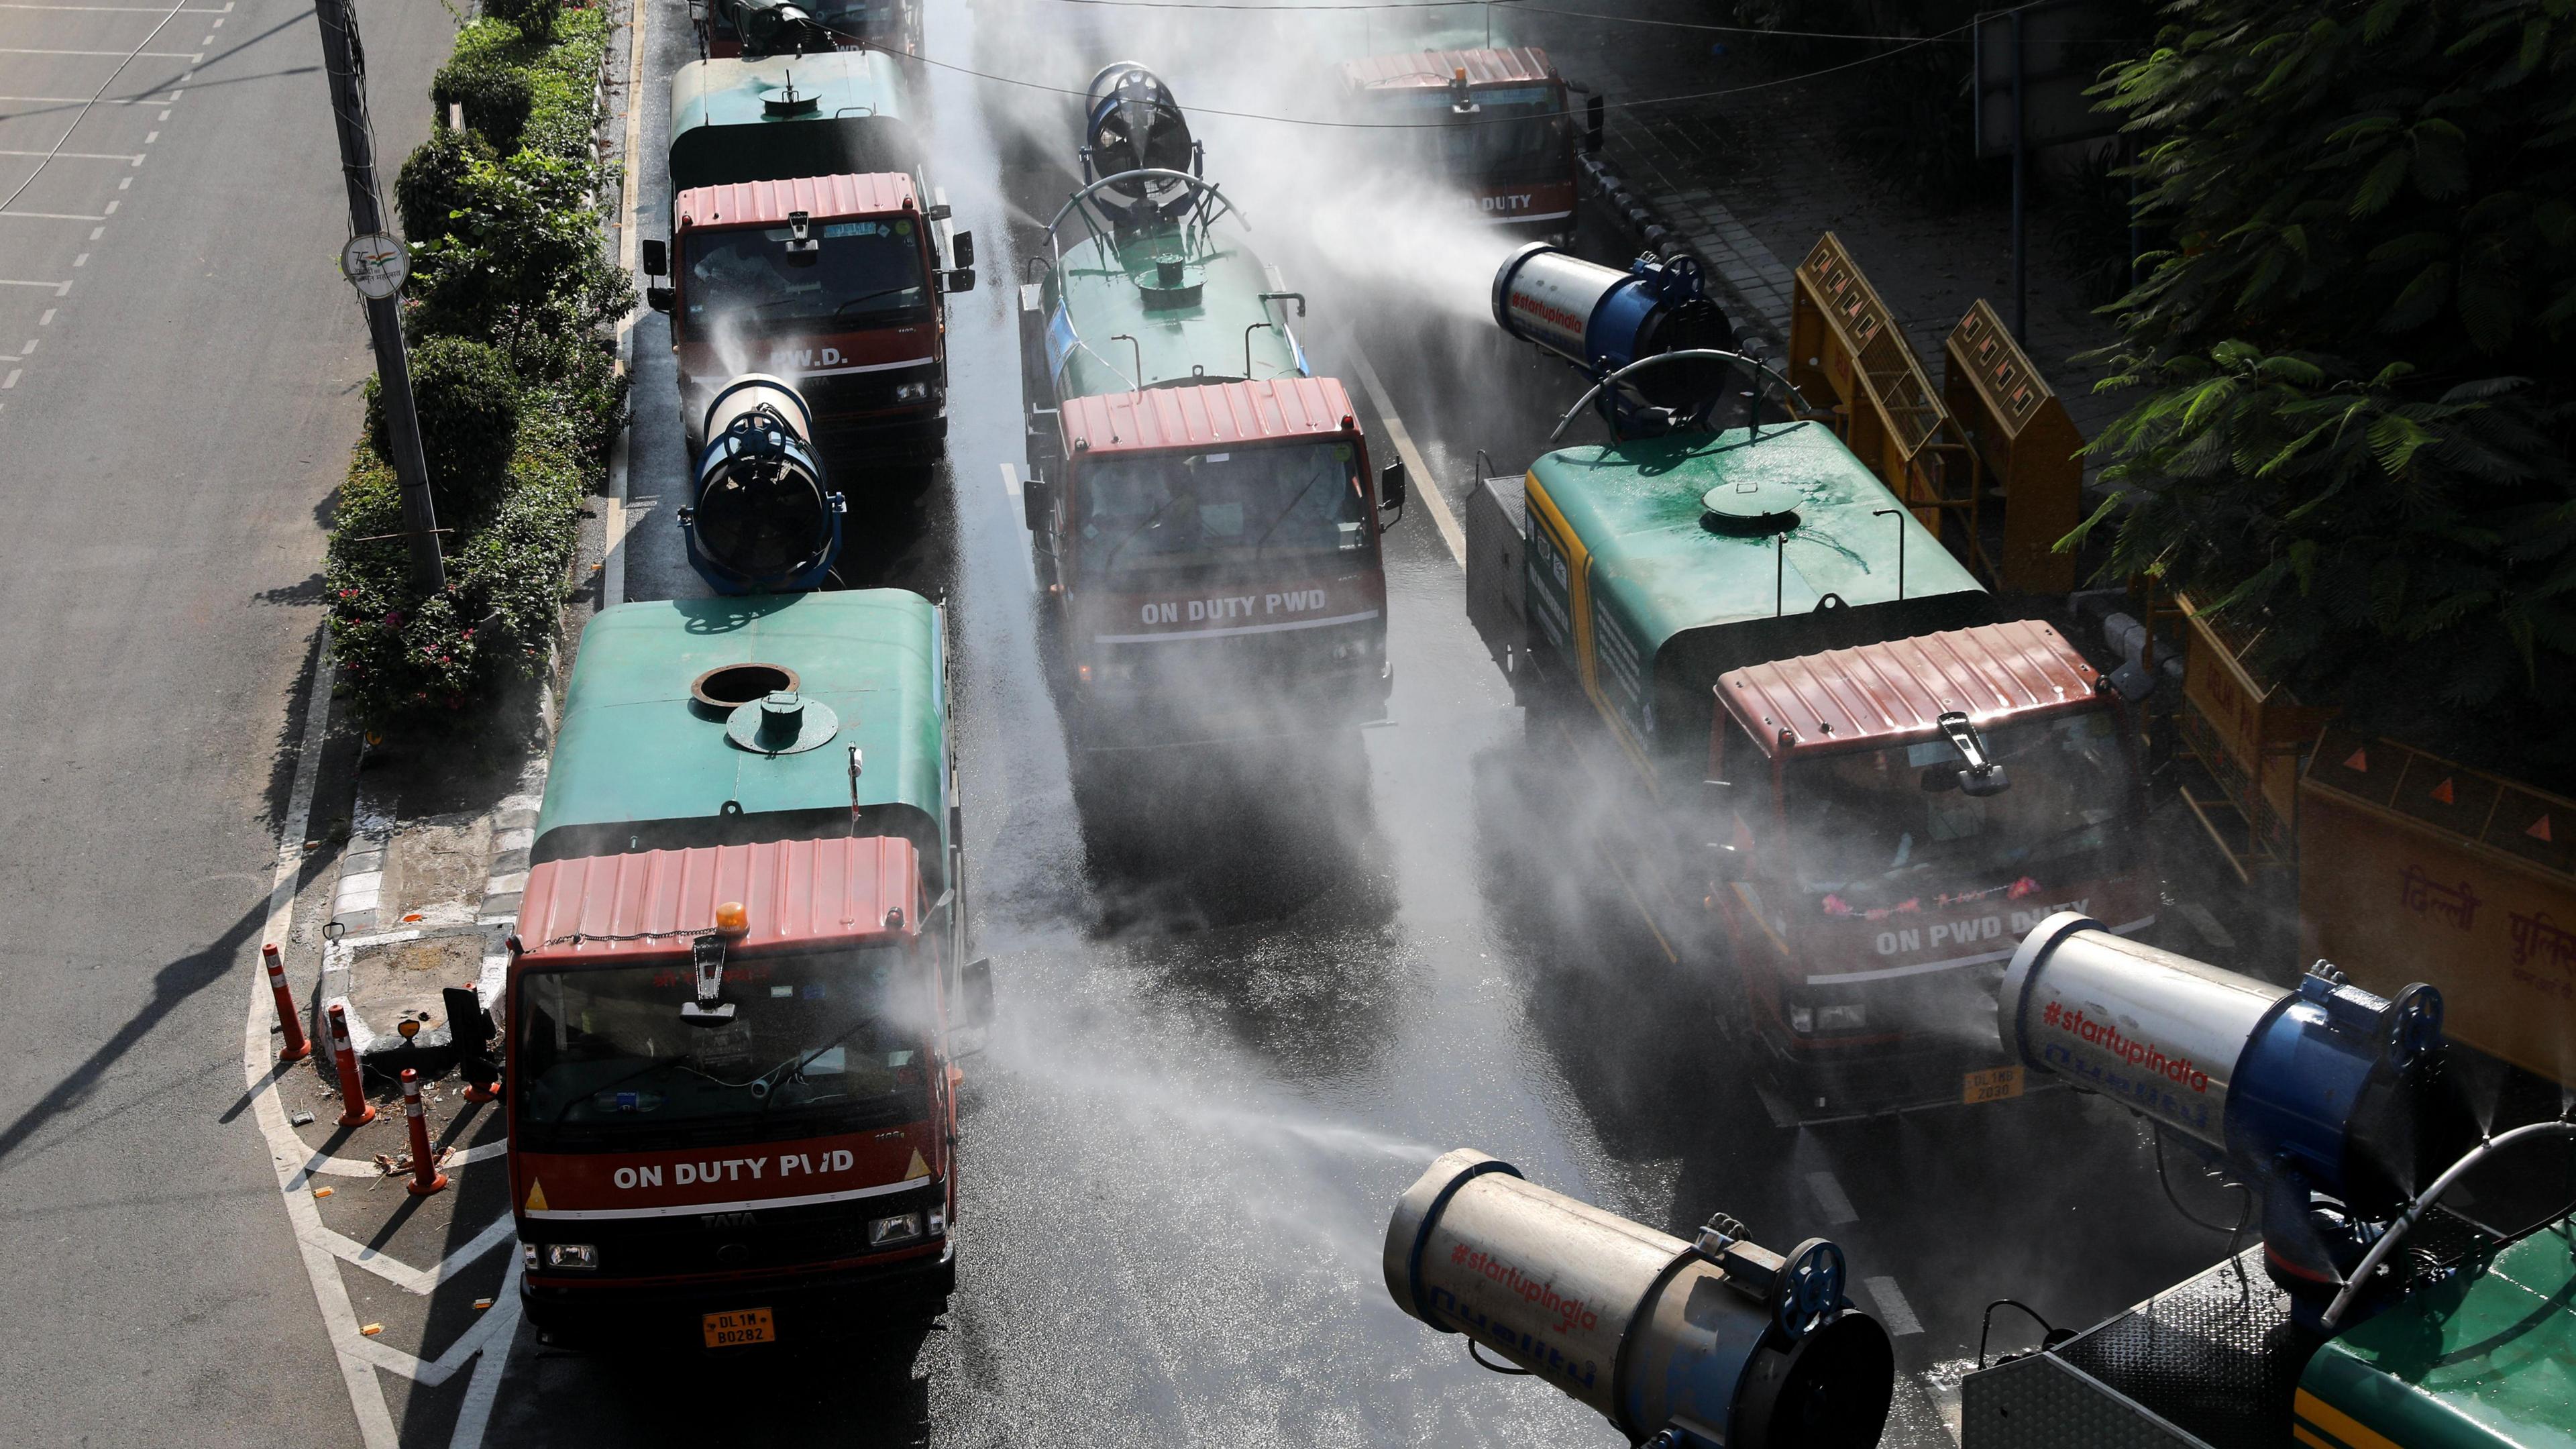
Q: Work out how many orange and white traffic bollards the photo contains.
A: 4